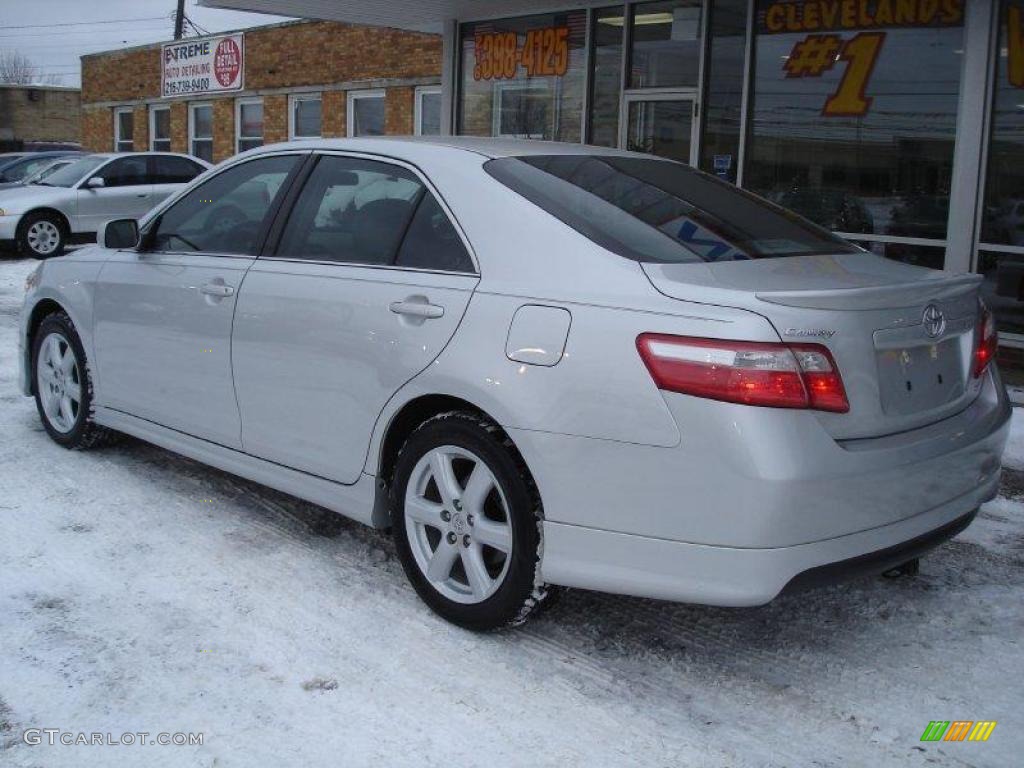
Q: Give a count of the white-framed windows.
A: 7